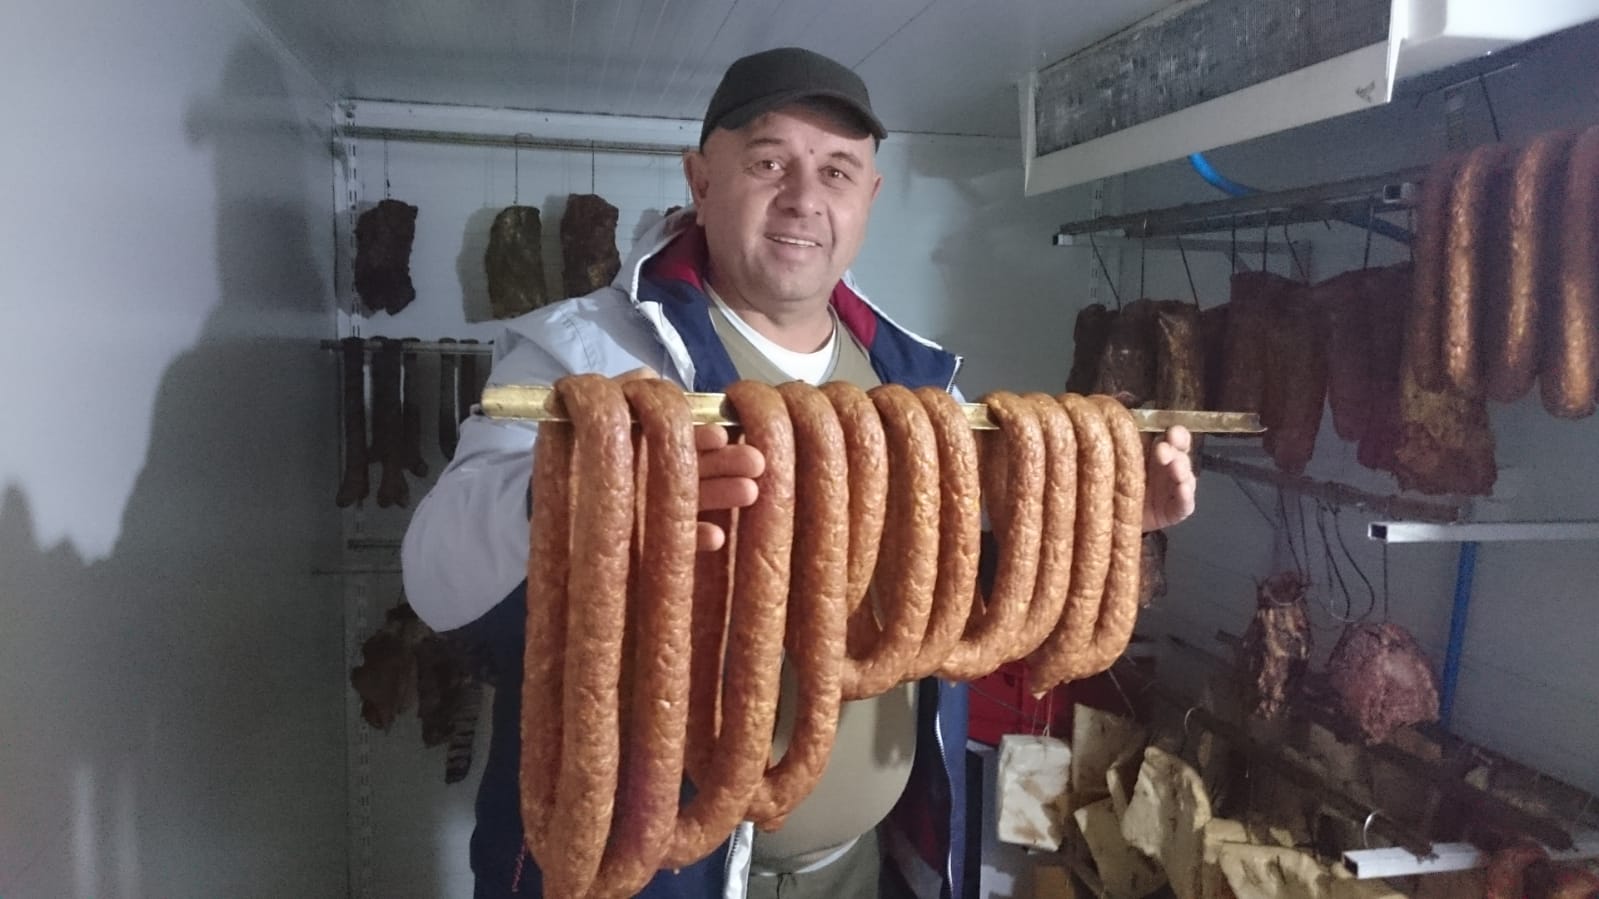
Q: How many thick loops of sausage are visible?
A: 11